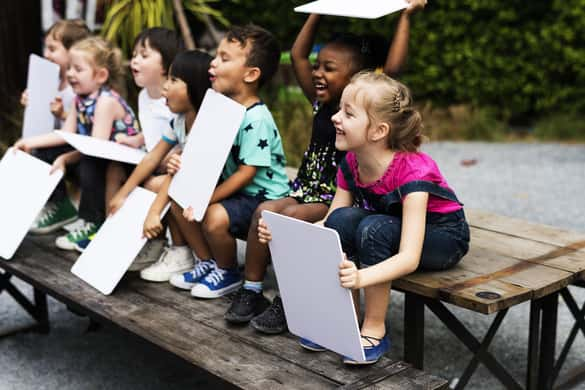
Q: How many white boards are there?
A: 7